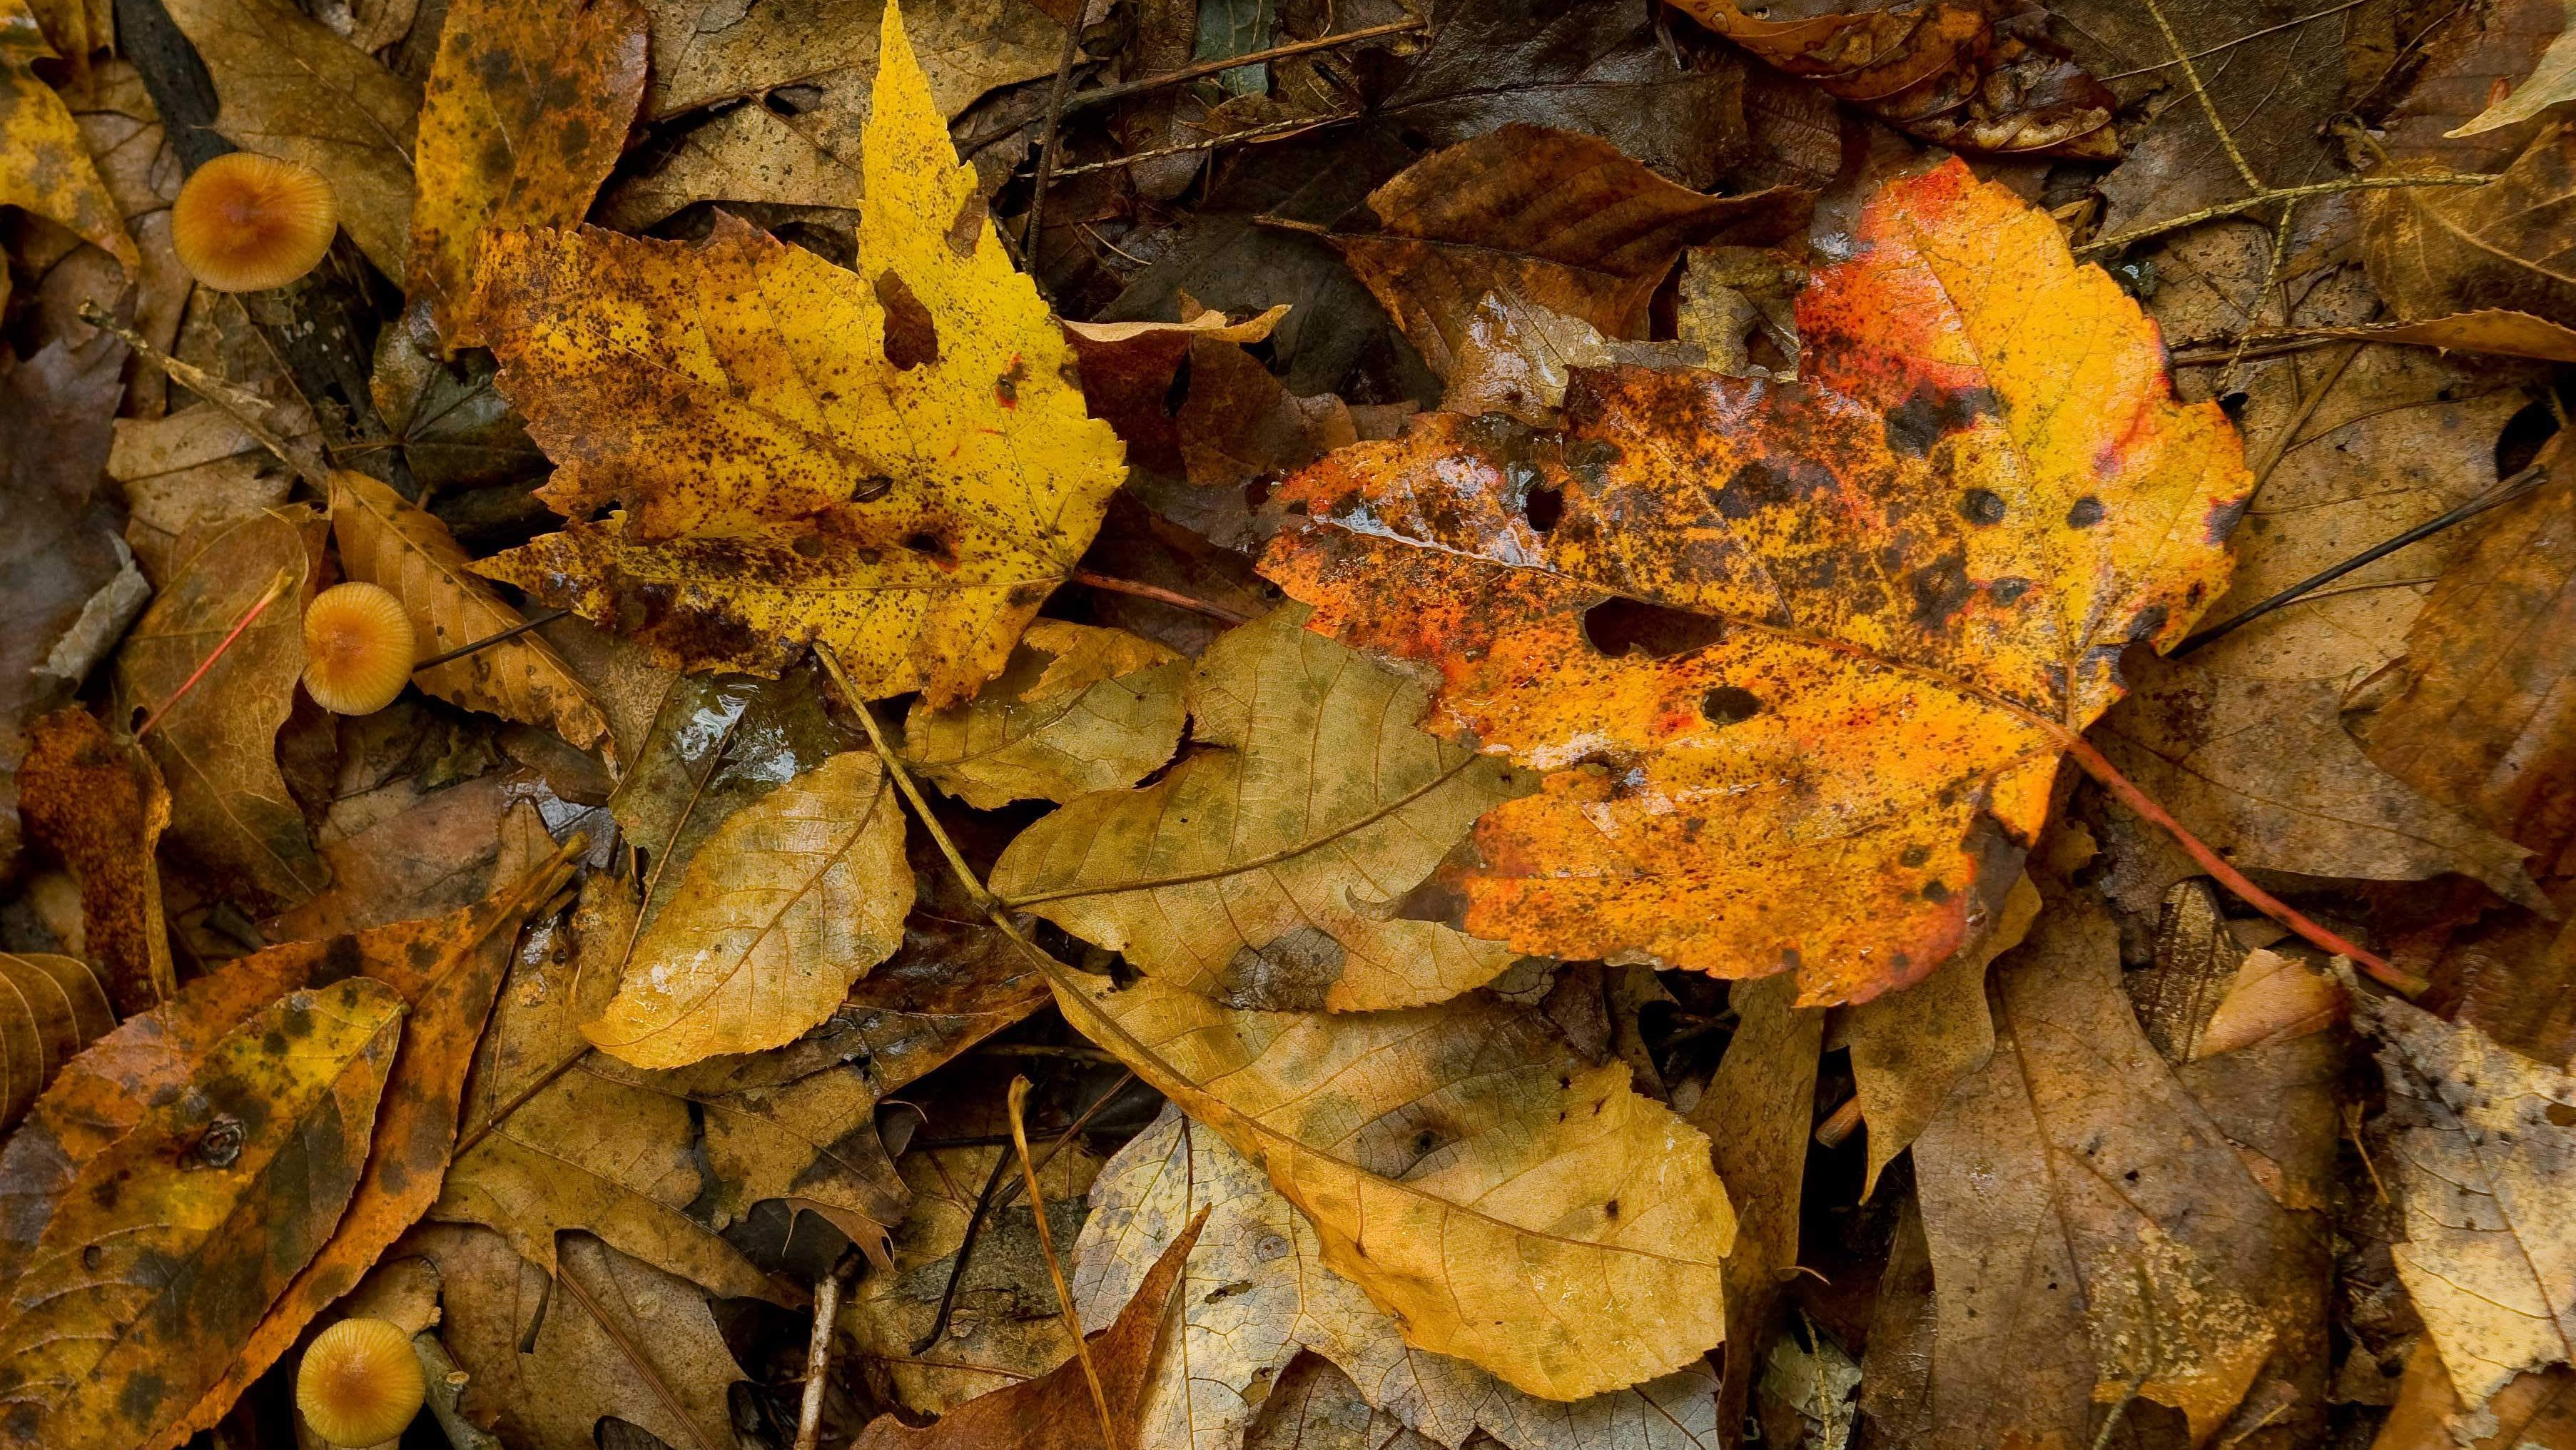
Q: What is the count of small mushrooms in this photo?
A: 3